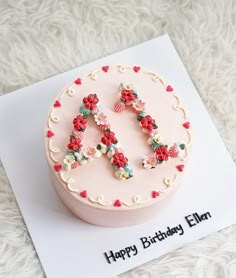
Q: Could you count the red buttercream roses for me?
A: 8